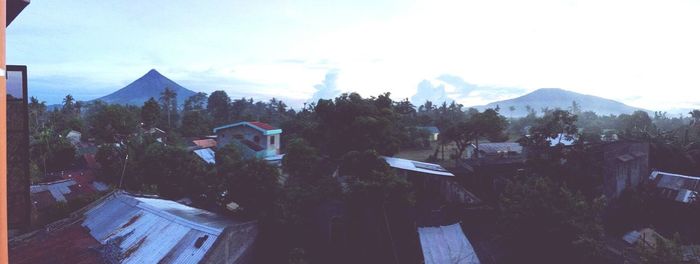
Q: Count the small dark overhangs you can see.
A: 1